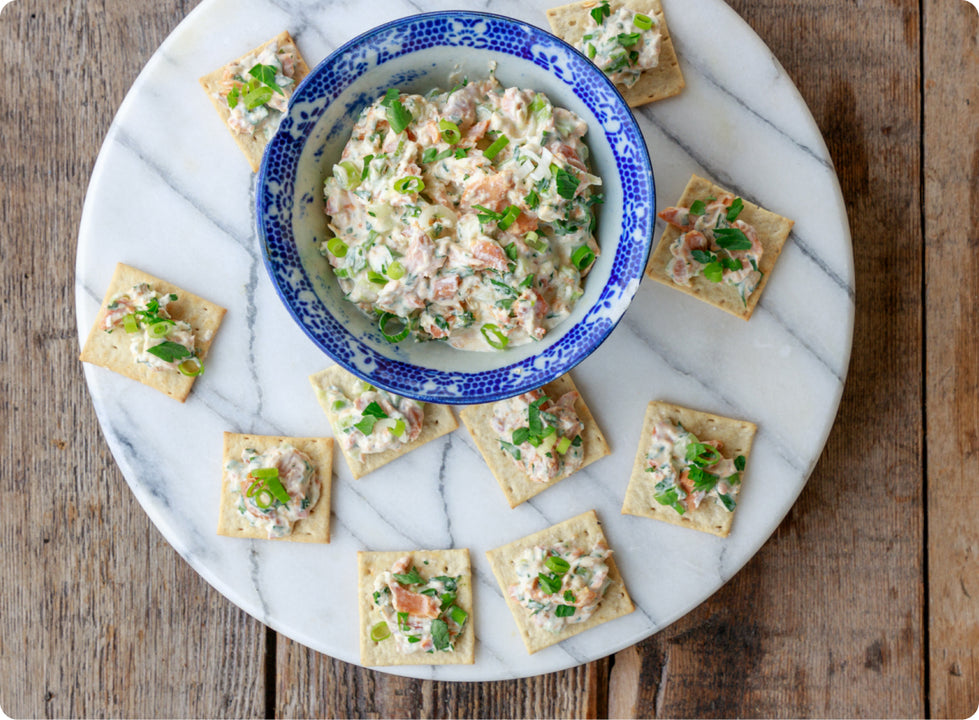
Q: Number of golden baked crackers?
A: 10